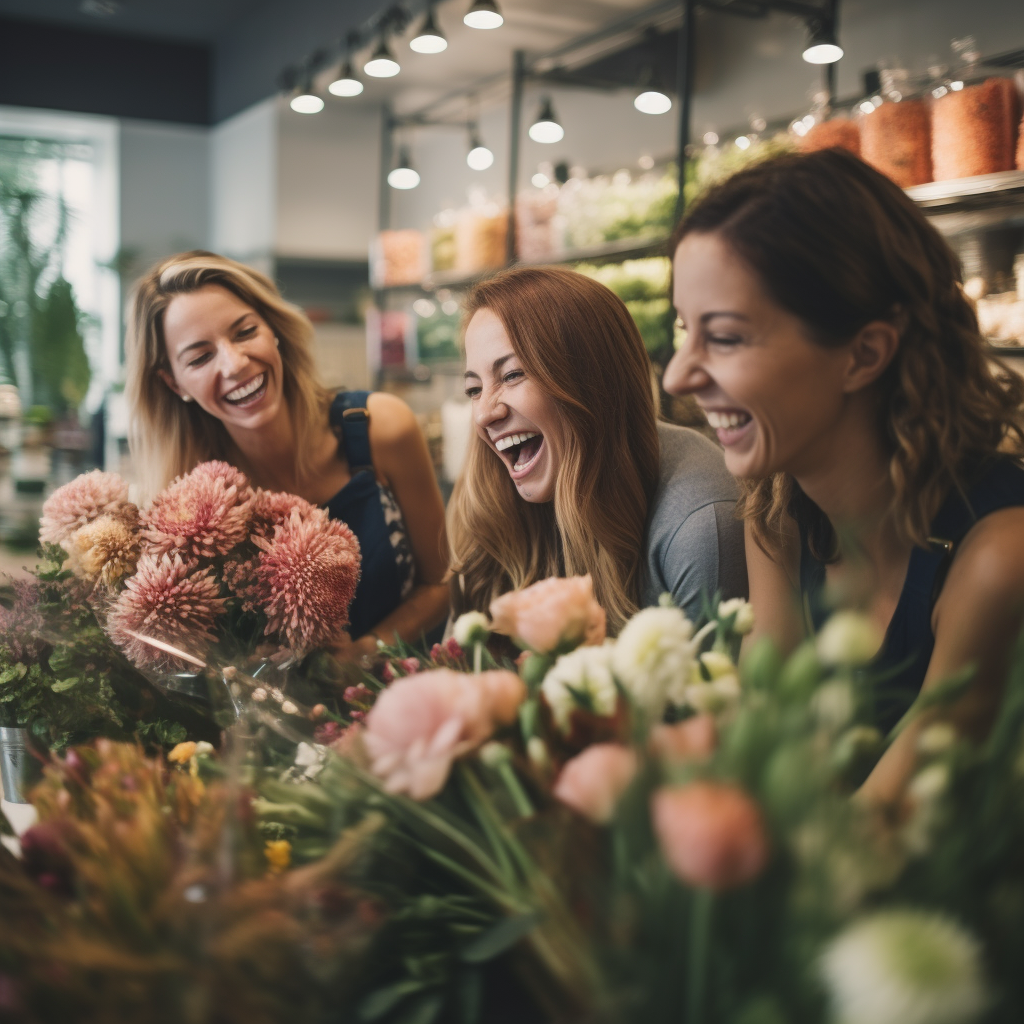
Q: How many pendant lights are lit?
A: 10